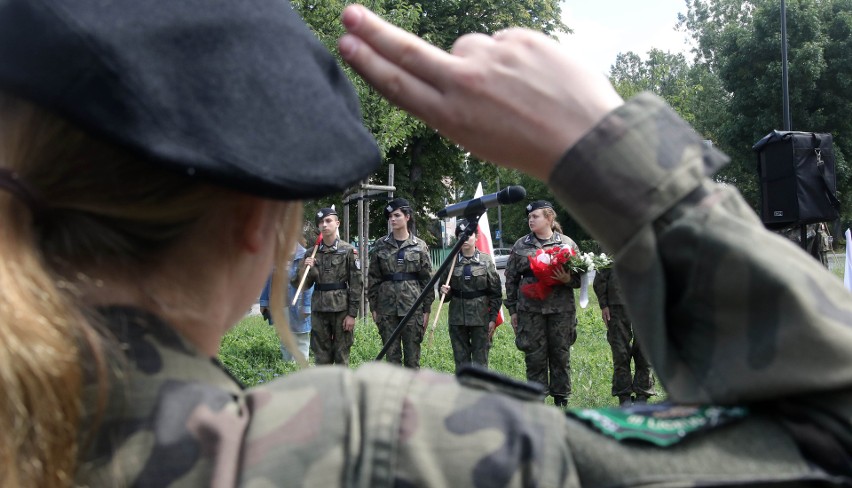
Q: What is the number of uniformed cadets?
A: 6